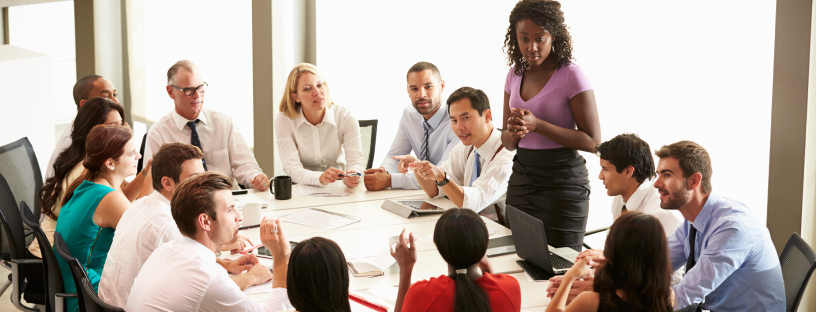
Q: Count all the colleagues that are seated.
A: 14